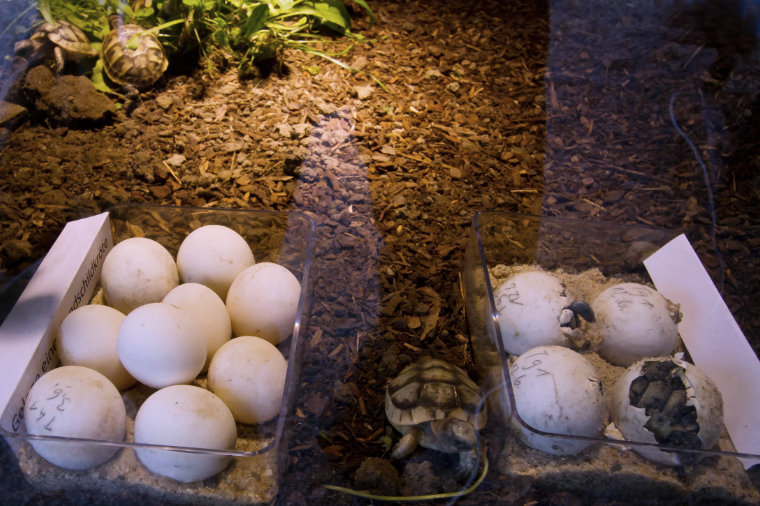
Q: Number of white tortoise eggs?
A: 13